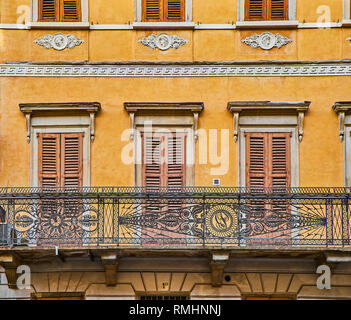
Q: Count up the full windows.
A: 3